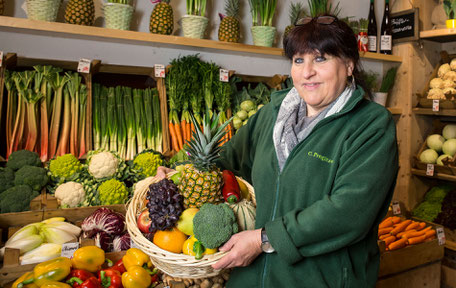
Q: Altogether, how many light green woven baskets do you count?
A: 4